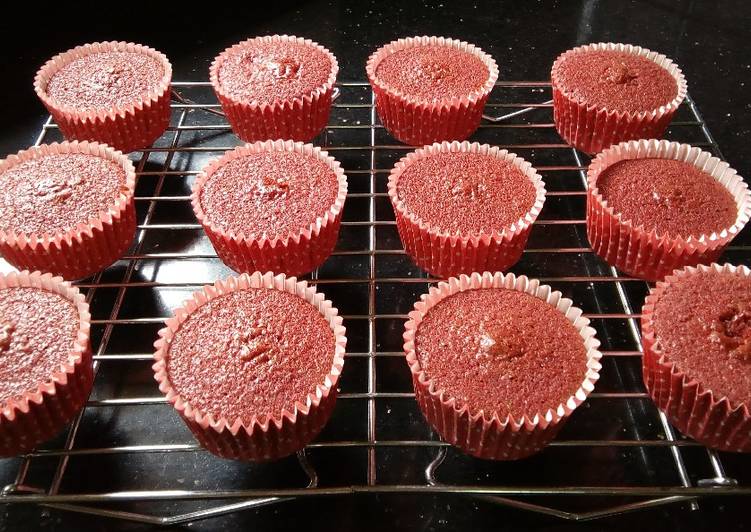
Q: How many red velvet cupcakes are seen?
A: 12